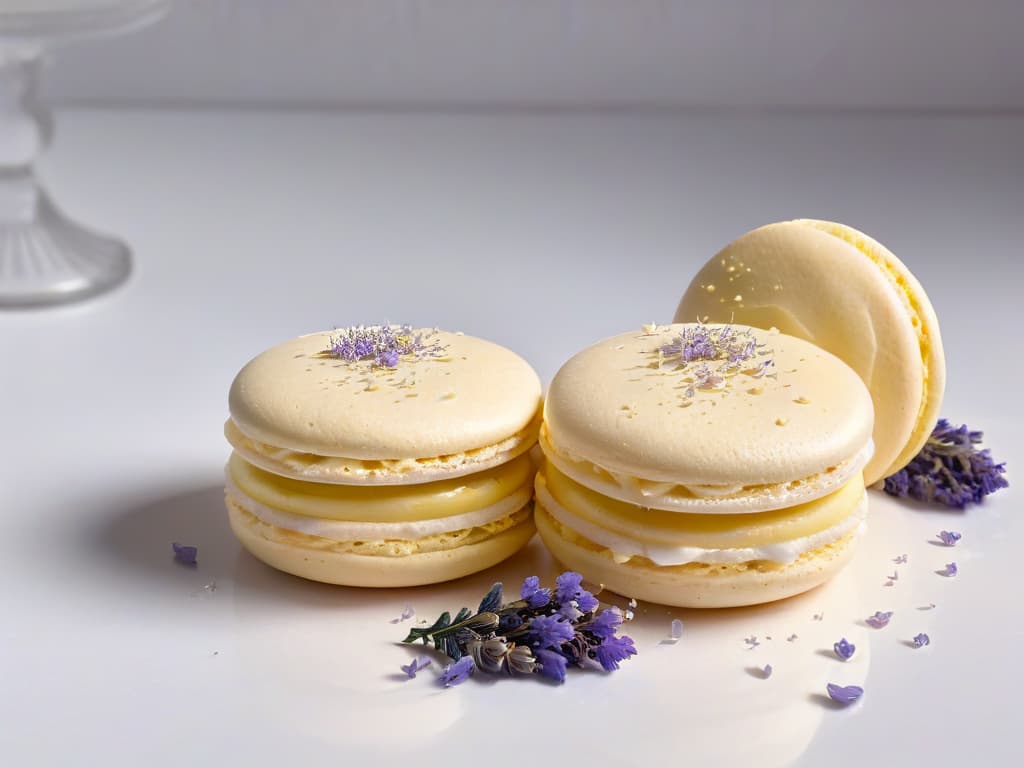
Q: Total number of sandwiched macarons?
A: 3